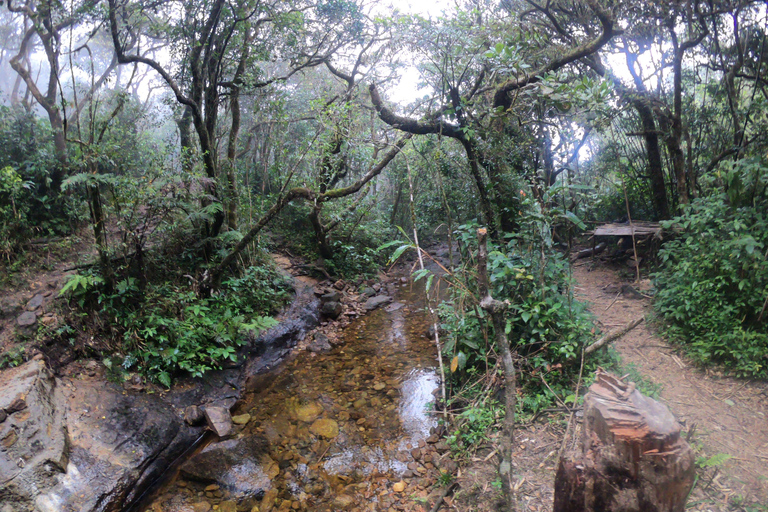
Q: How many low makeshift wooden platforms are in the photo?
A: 1